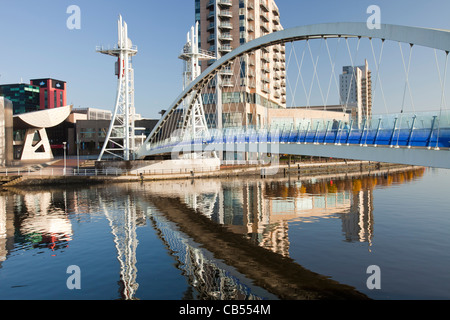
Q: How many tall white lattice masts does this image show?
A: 2